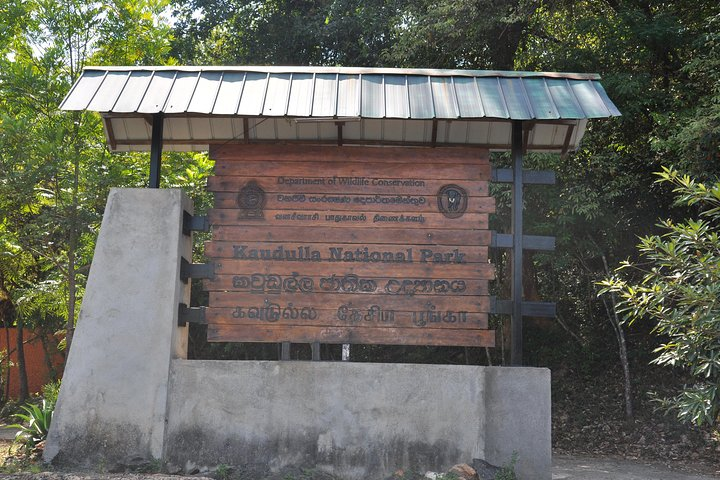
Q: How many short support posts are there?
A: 3